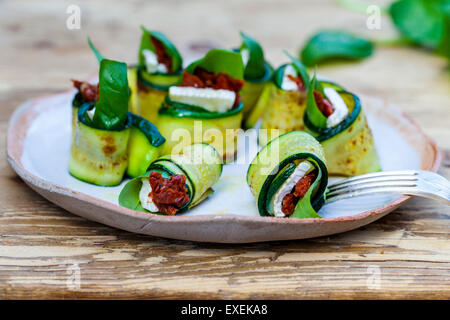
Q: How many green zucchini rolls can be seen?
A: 8